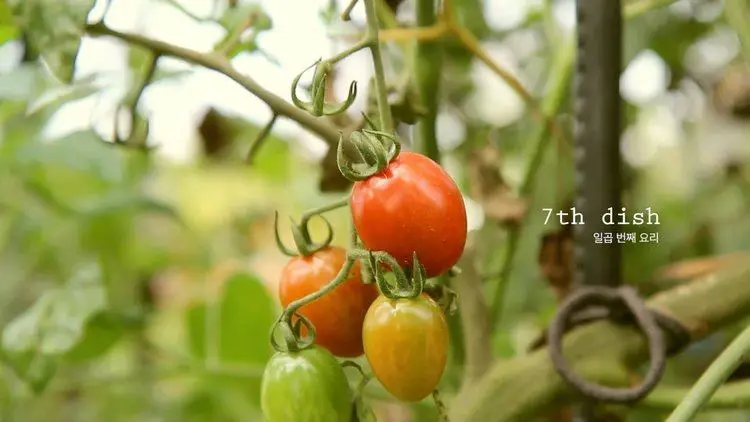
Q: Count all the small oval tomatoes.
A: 4